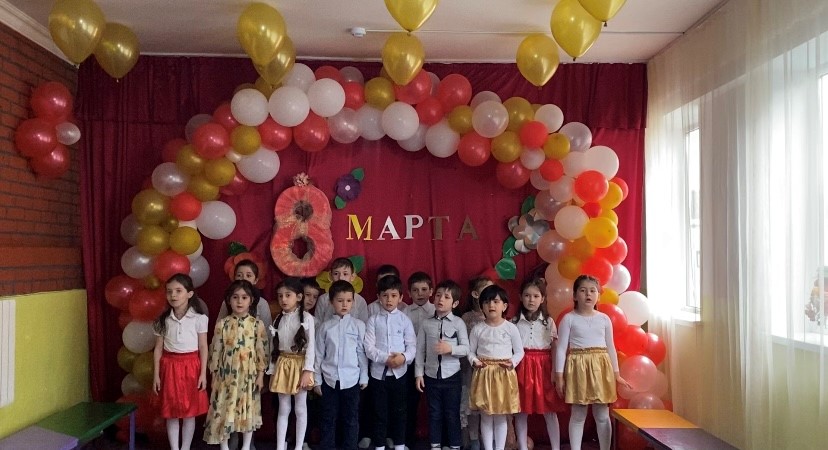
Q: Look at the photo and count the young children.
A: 15